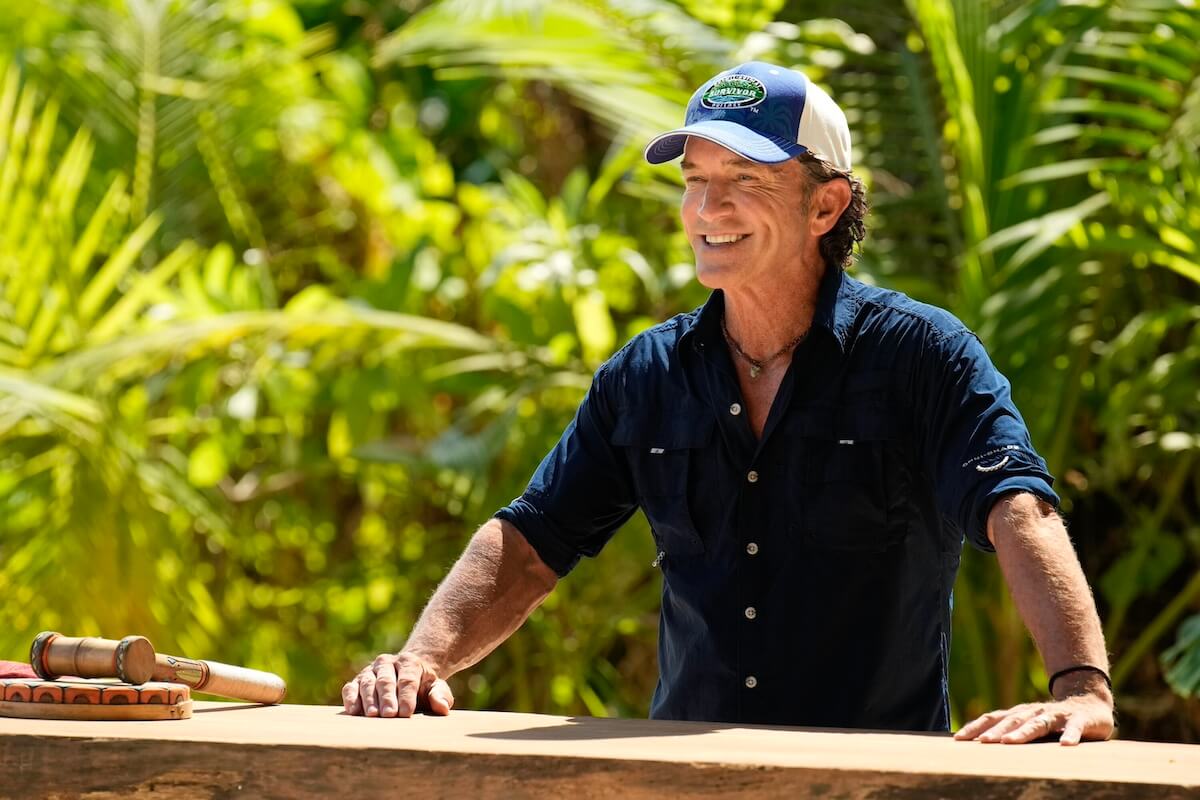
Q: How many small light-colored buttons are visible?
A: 5